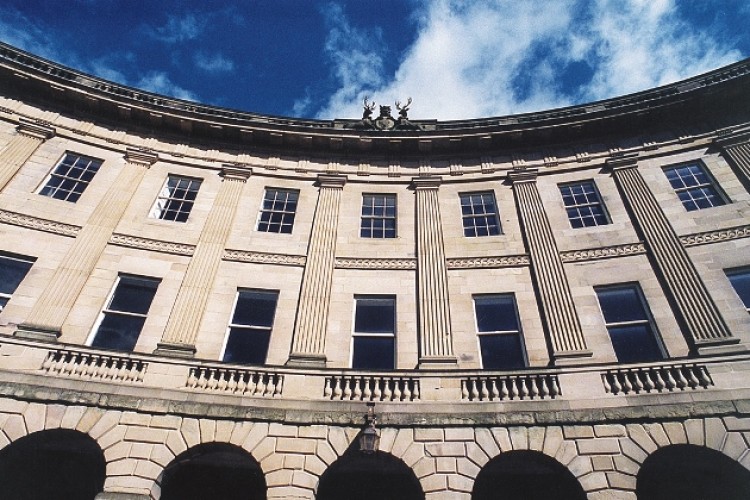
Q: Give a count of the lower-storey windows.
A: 7